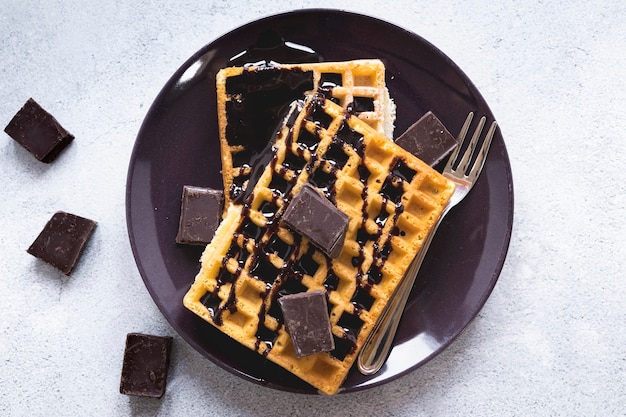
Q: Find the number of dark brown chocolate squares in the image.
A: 7